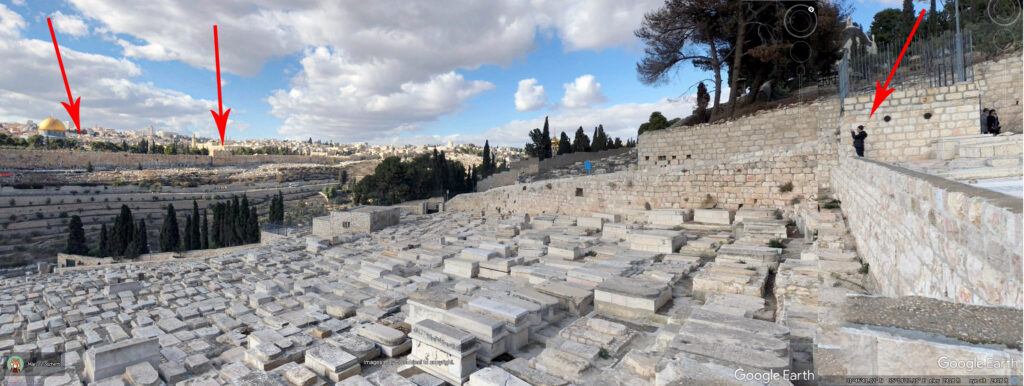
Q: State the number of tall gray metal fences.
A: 1